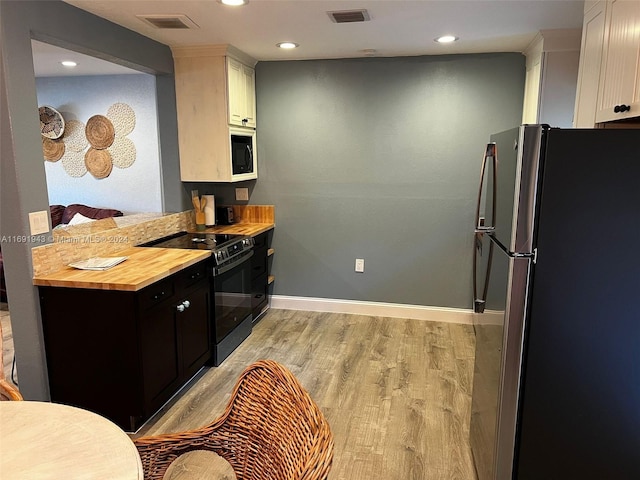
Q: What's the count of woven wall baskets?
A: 8